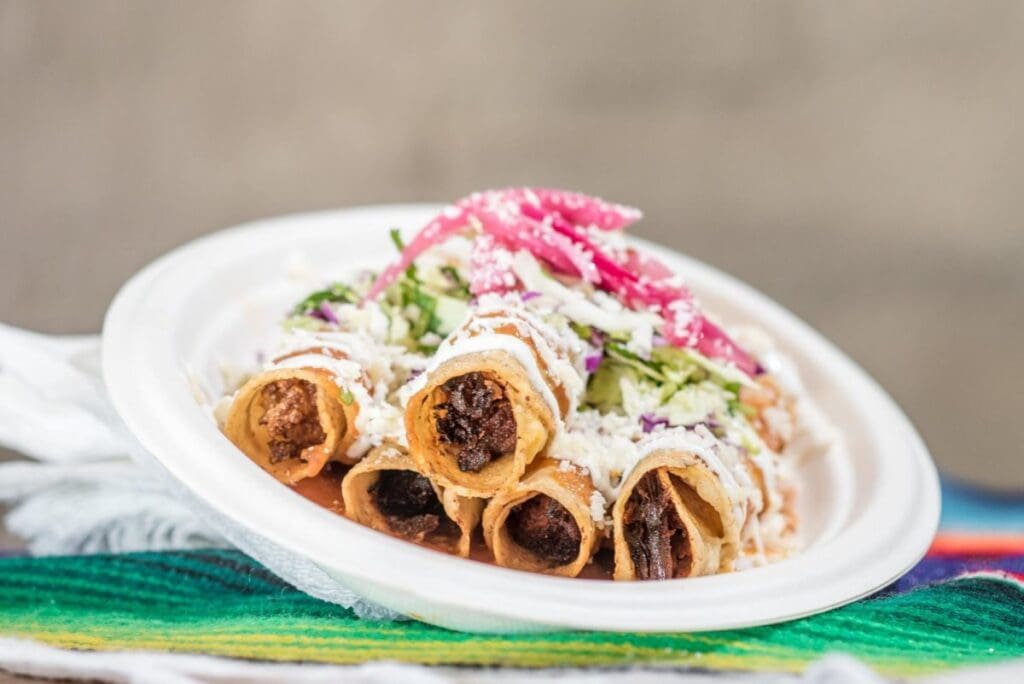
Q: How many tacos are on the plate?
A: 5